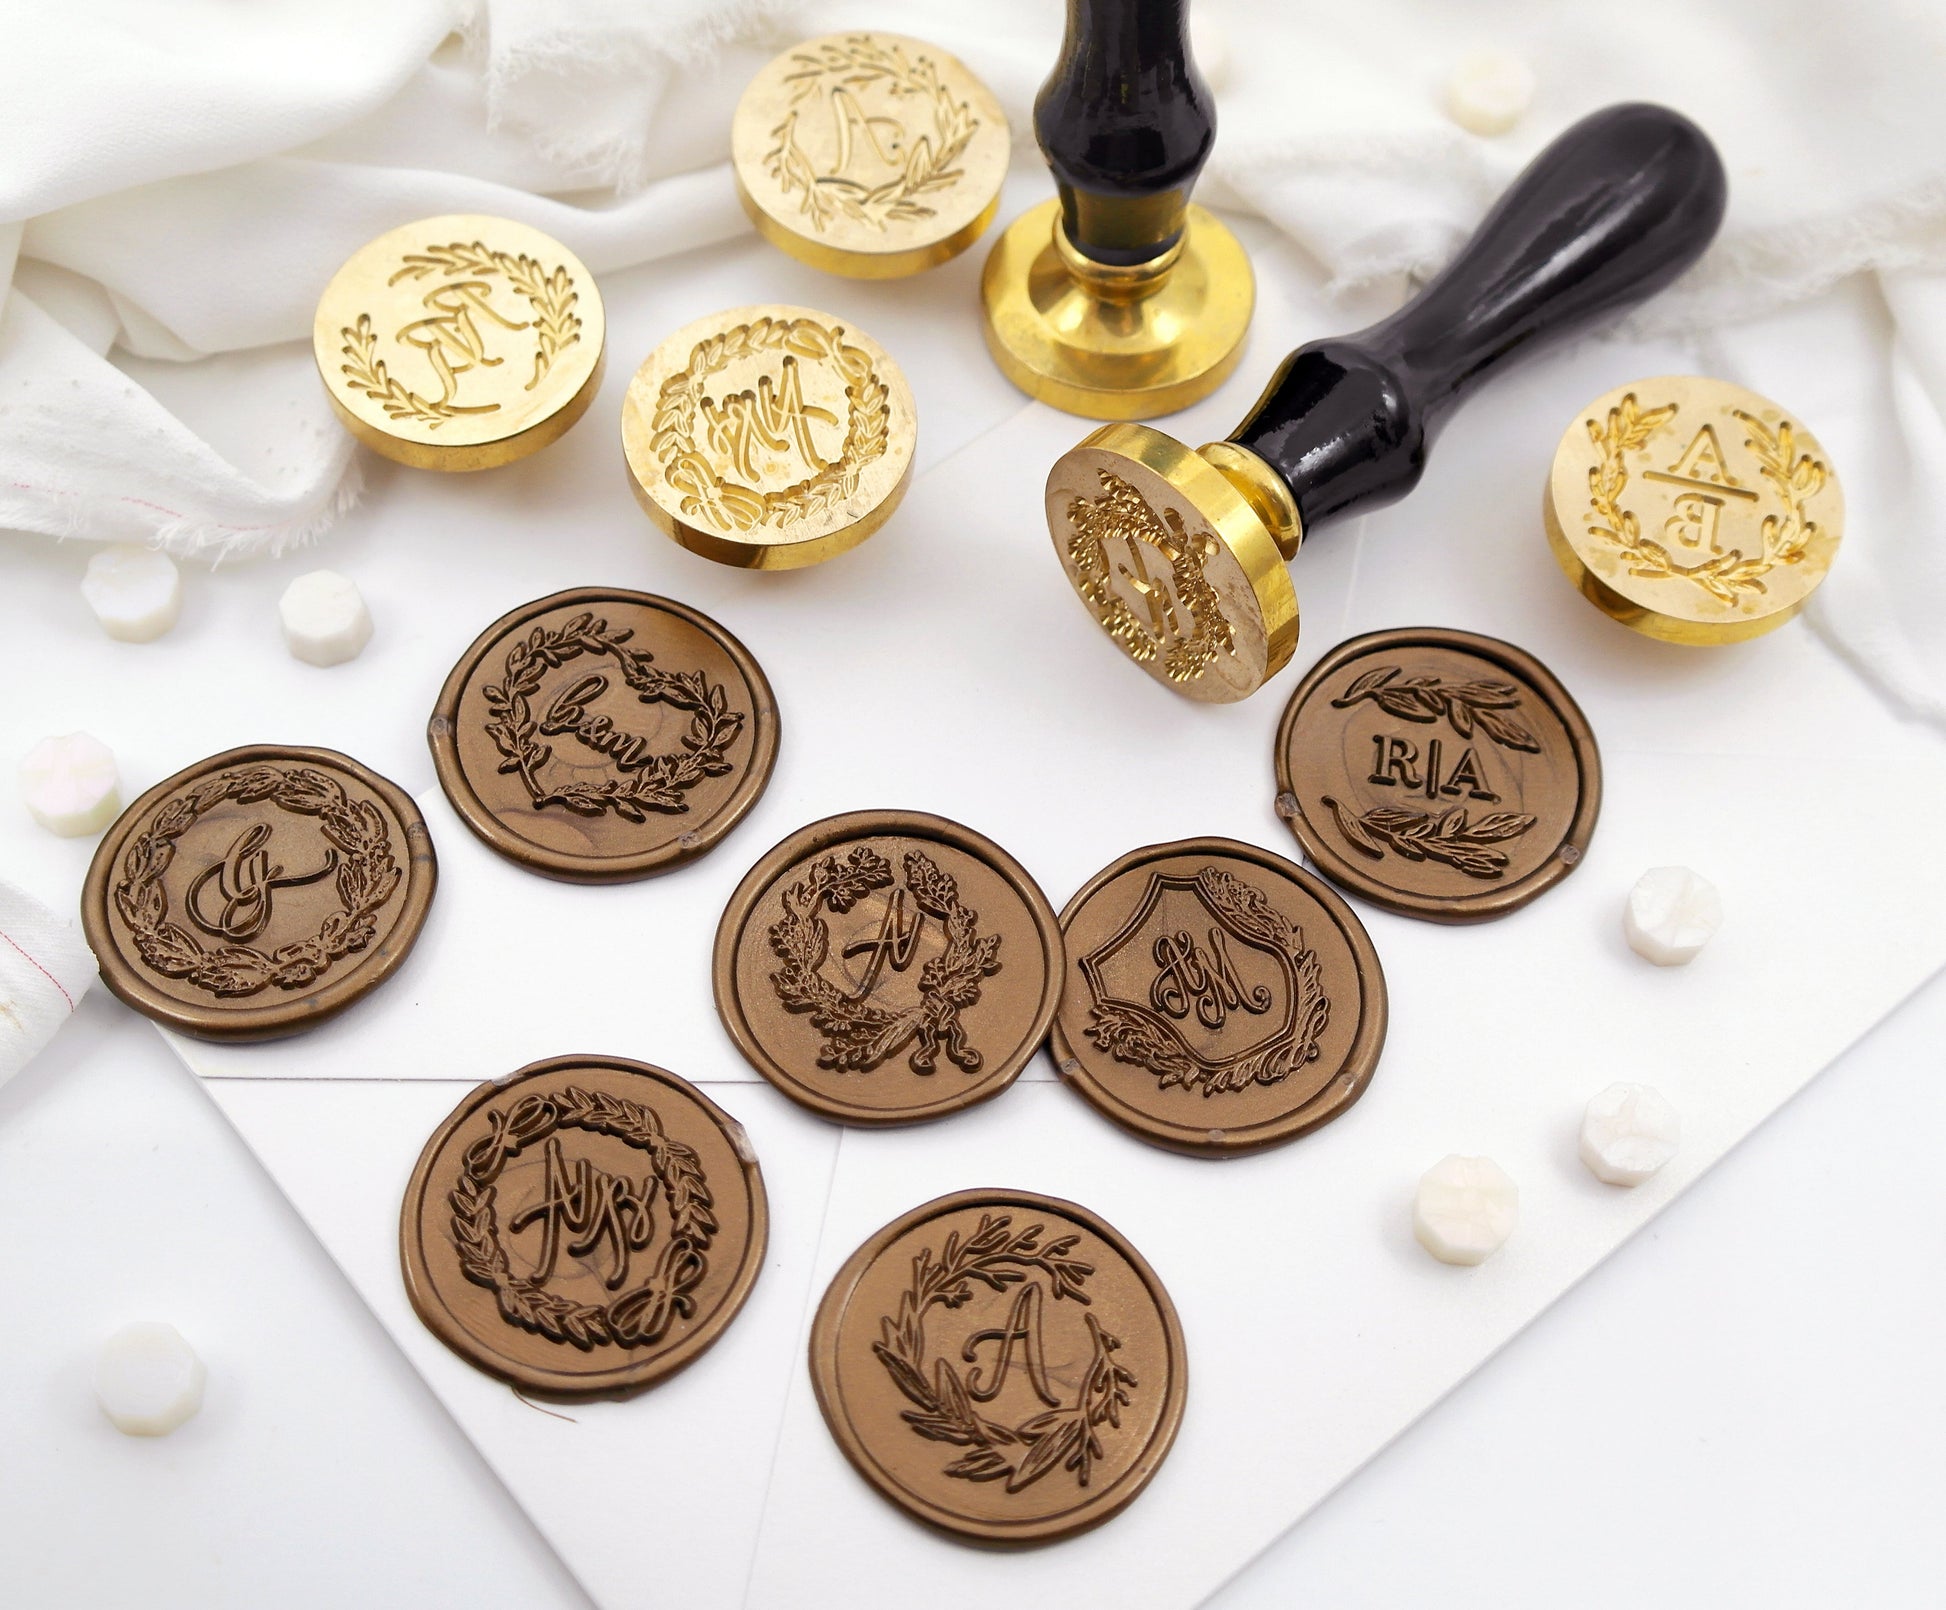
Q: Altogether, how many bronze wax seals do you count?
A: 7